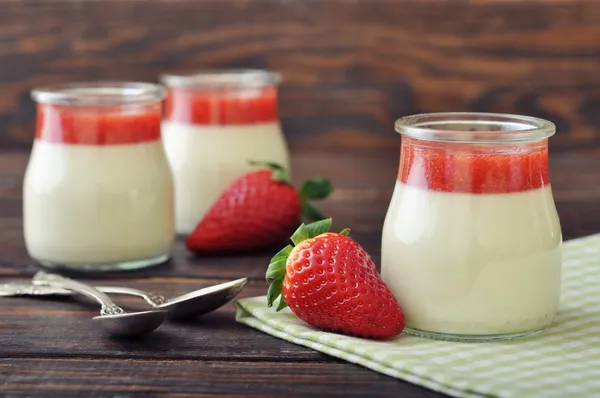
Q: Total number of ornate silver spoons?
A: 2